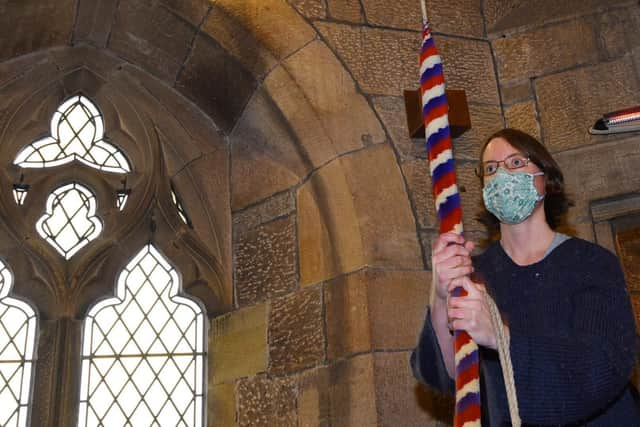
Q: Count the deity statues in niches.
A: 0